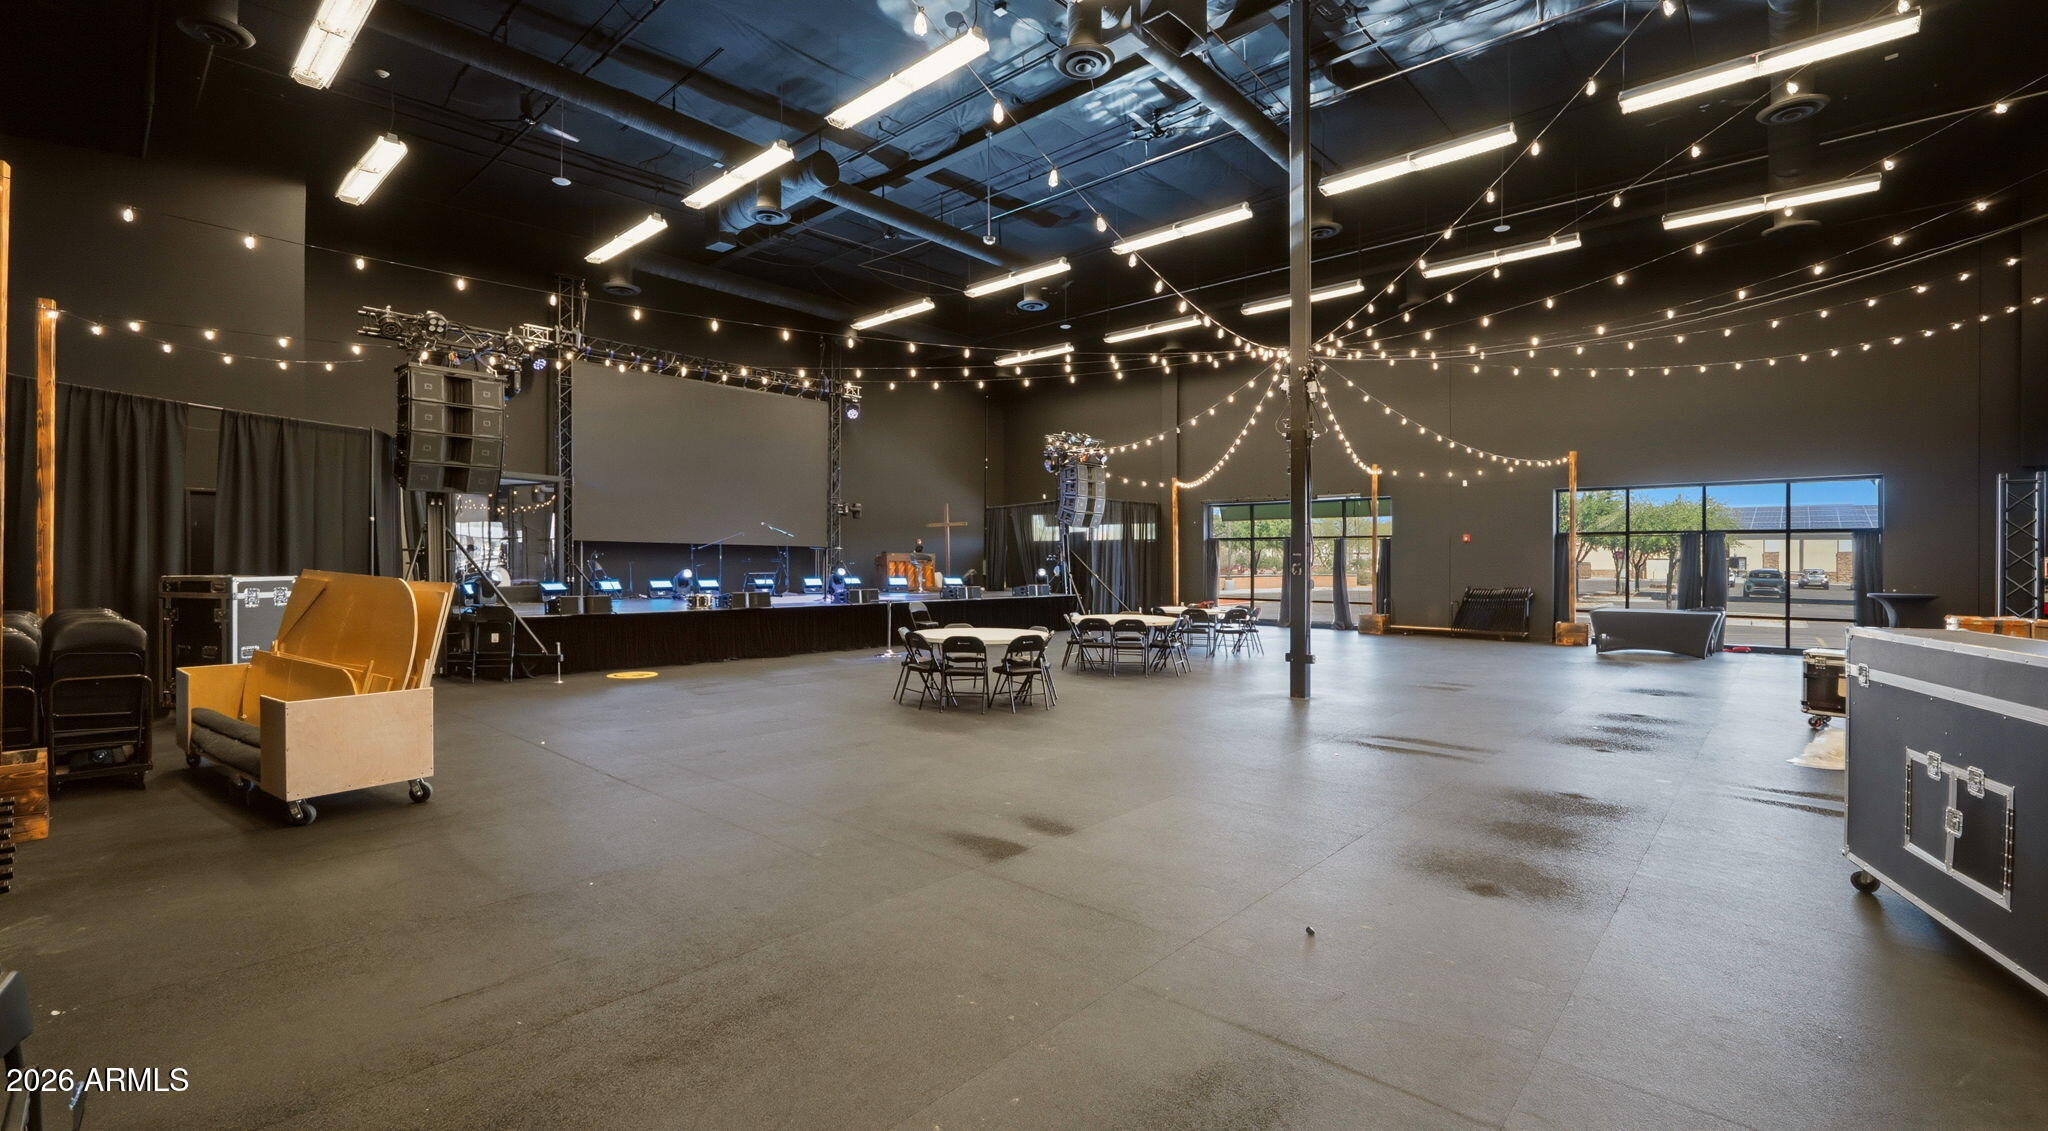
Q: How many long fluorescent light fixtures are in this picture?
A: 15